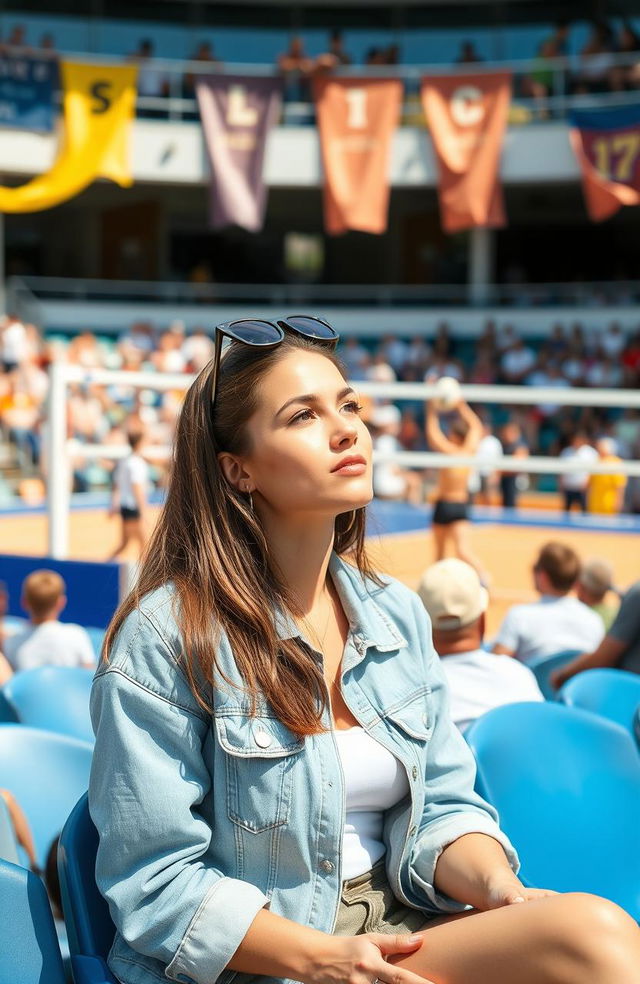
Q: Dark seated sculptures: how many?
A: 0